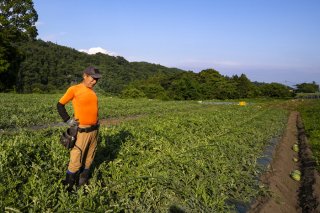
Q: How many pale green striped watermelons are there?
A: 3